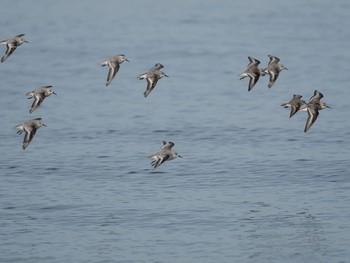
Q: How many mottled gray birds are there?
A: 10